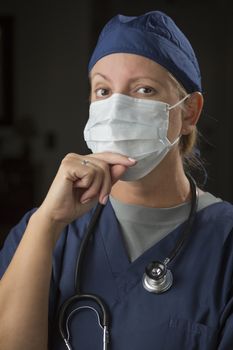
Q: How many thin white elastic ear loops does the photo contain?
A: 1